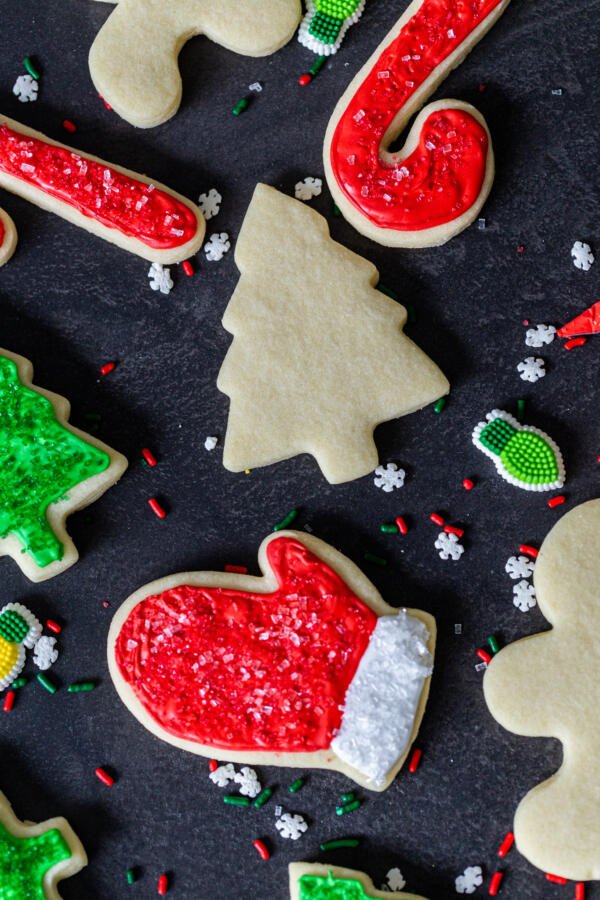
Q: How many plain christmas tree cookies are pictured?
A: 1